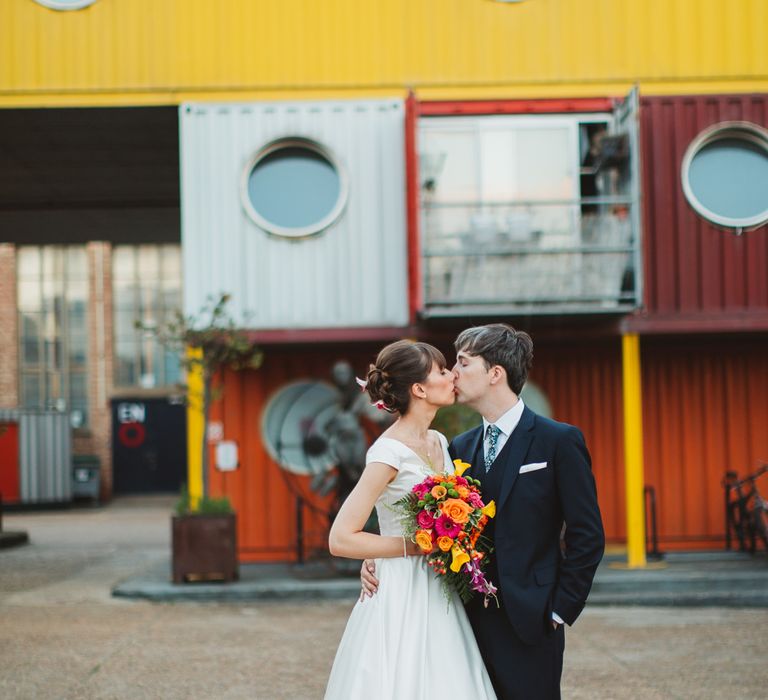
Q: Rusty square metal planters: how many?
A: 1